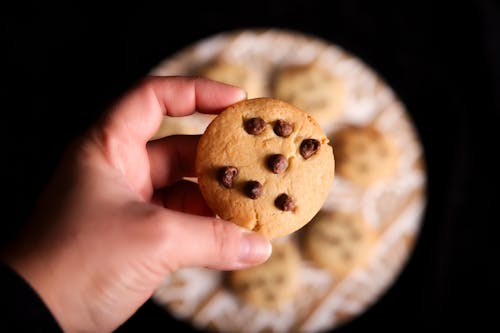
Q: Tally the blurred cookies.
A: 5